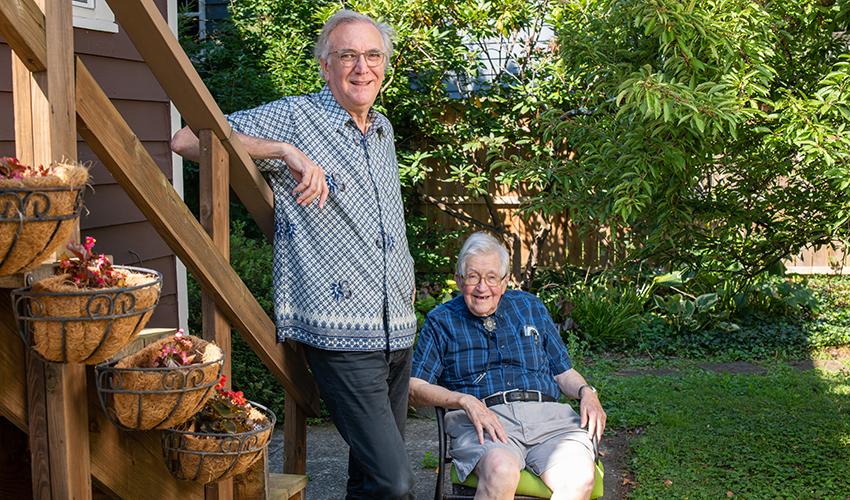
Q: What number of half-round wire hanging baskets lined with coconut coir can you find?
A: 4